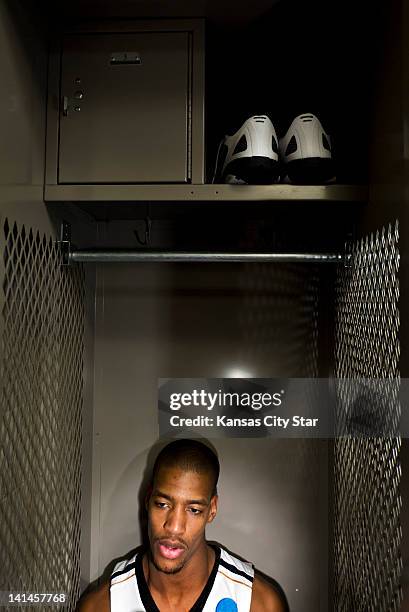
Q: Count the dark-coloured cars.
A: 0